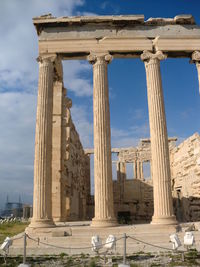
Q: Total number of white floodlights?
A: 5